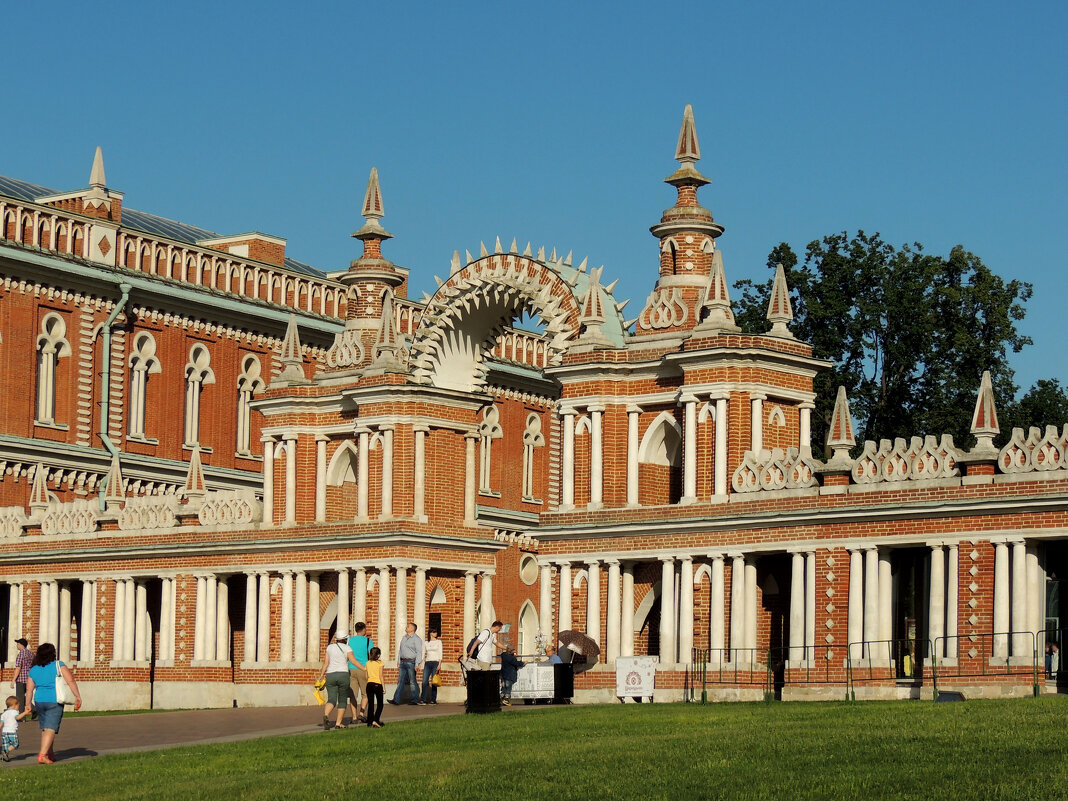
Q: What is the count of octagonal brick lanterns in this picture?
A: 2